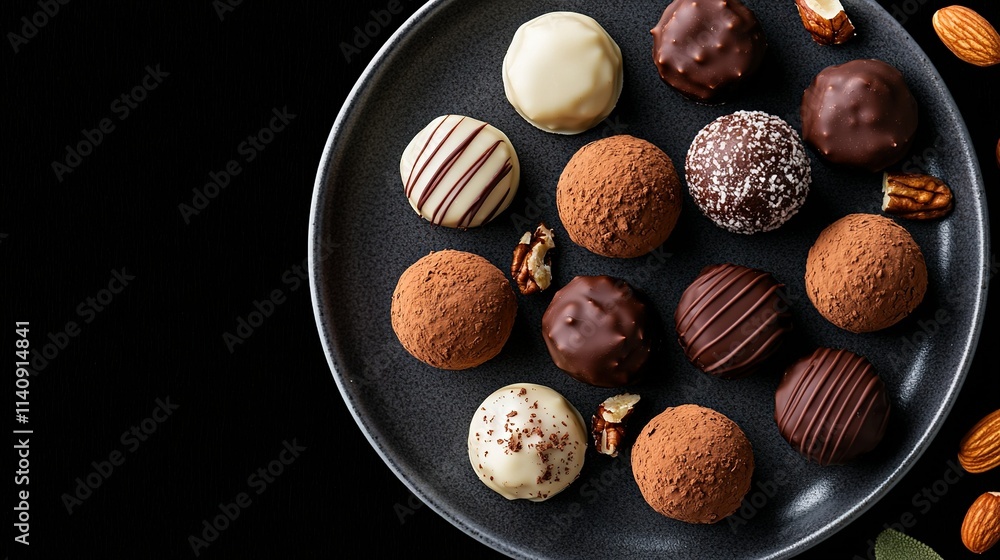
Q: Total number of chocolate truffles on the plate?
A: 13